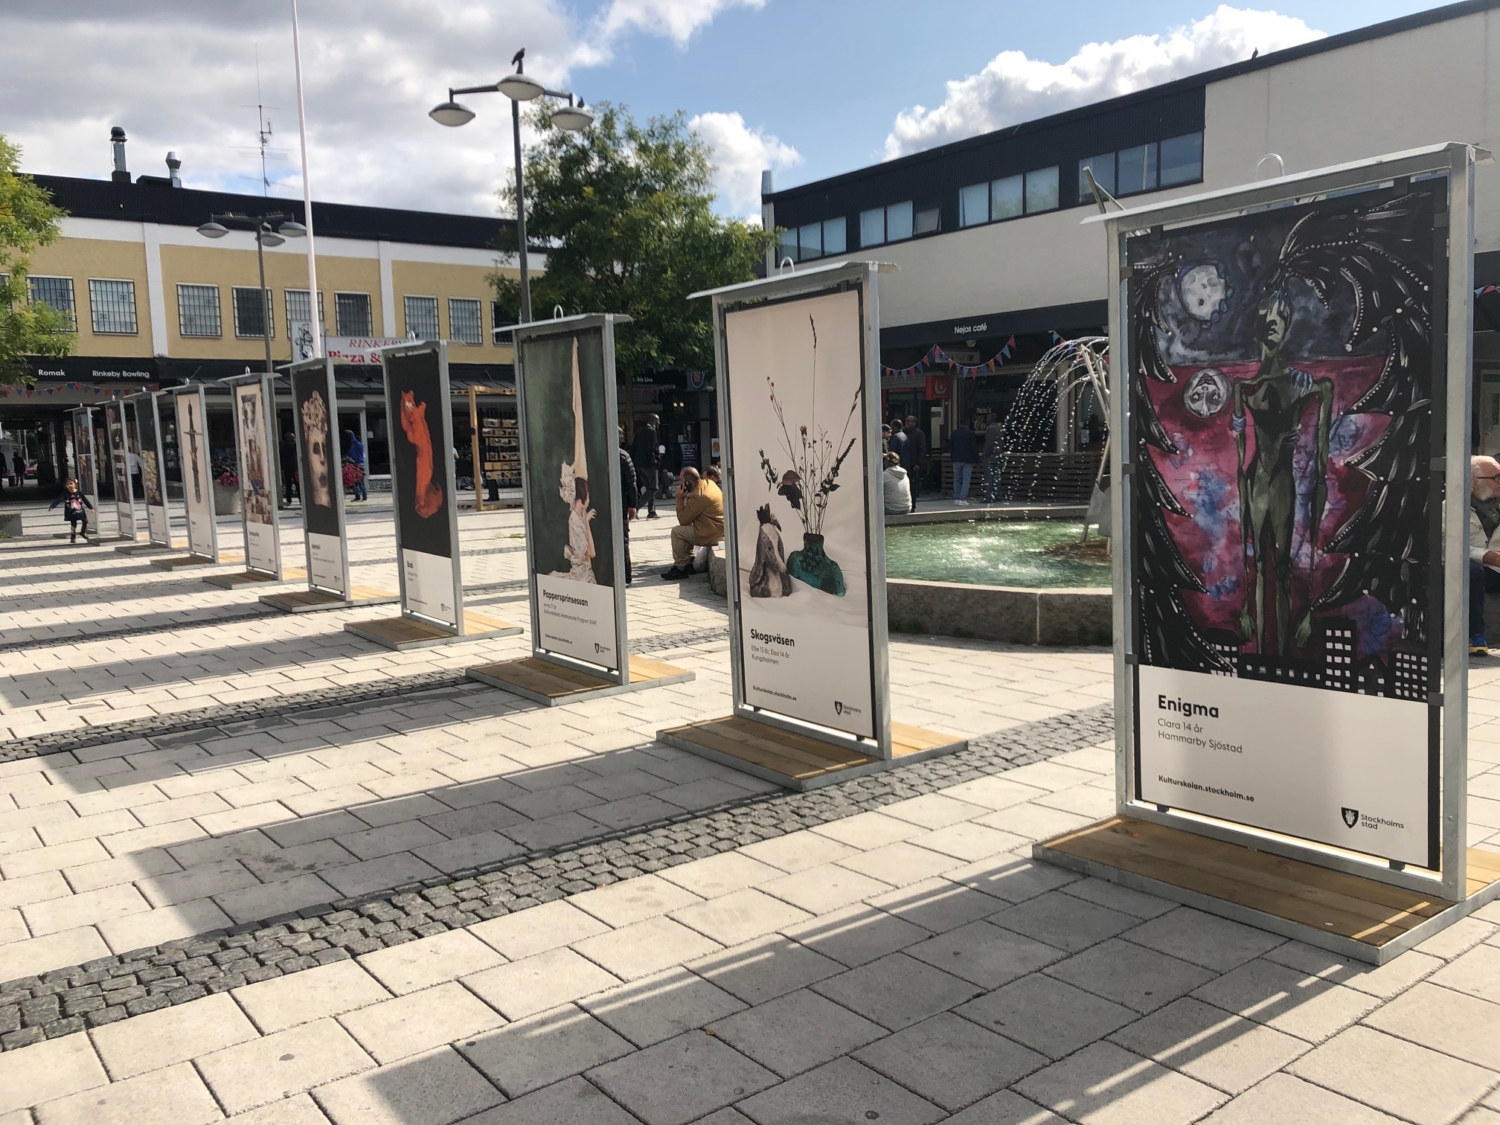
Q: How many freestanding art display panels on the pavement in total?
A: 10